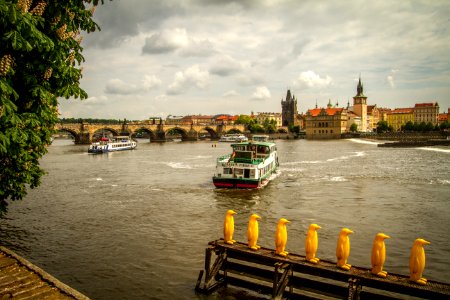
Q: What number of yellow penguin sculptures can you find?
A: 7